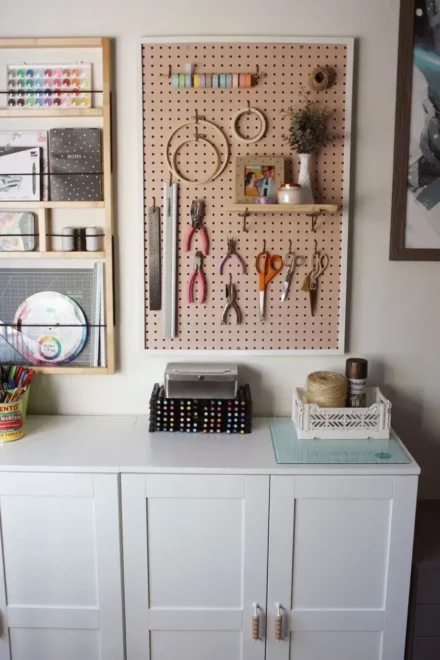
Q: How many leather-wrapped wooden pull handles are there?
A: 2